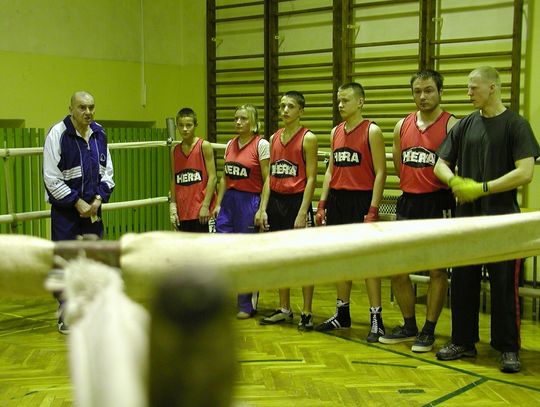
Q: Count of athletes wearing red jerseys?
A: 5